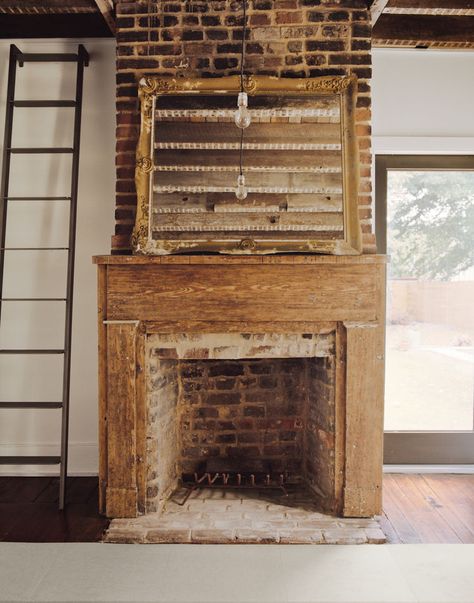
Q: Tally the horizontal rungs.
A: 9